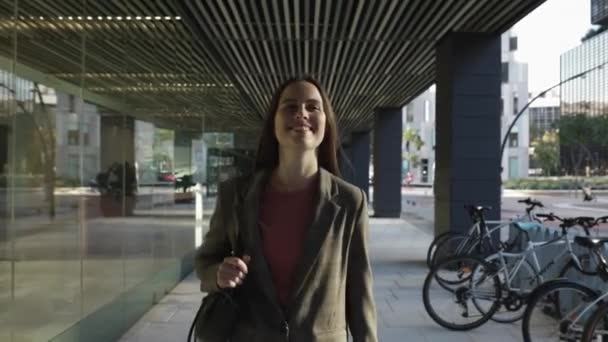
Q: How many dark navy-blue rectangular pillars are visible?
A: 3